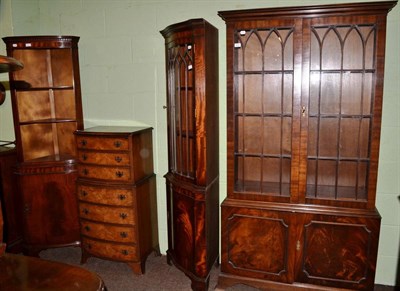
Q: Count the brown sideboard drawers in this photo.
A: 7